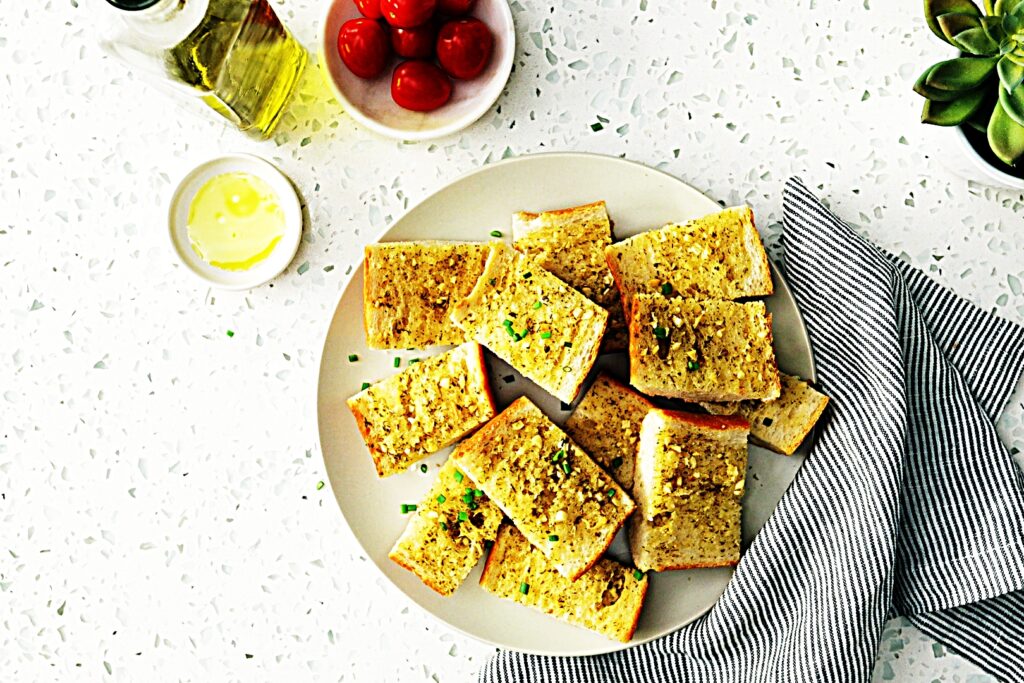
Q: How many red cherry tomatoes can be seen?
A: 7